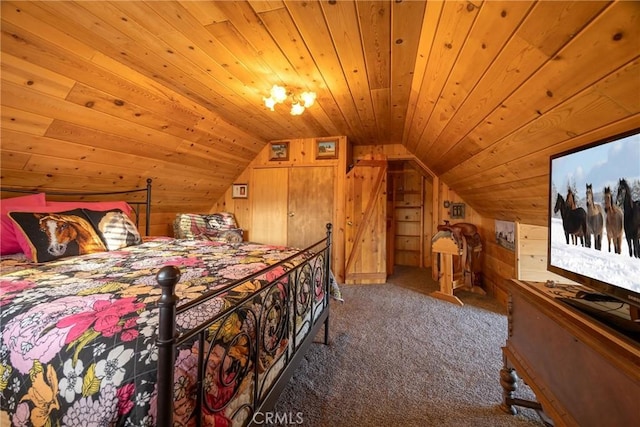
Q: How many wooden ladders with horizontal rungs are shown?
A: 1